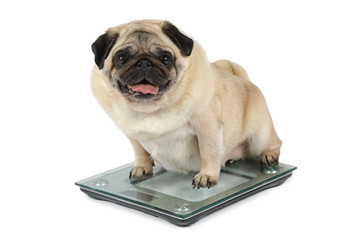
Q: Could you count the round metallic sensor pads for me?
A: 3